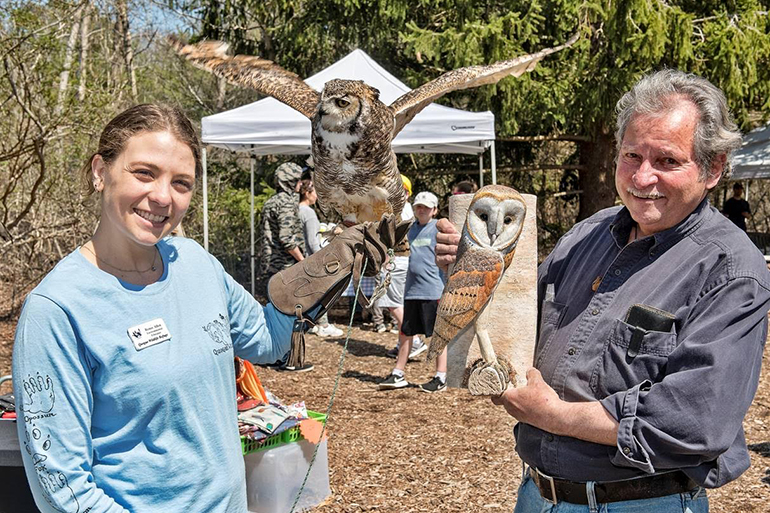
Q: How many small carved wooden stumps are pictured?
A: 1